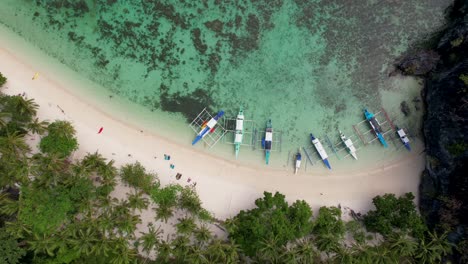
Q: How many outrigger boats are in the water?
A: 8